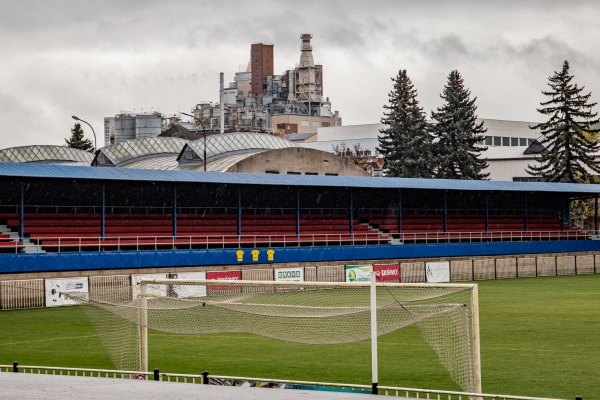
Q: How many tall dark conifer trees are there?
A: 3